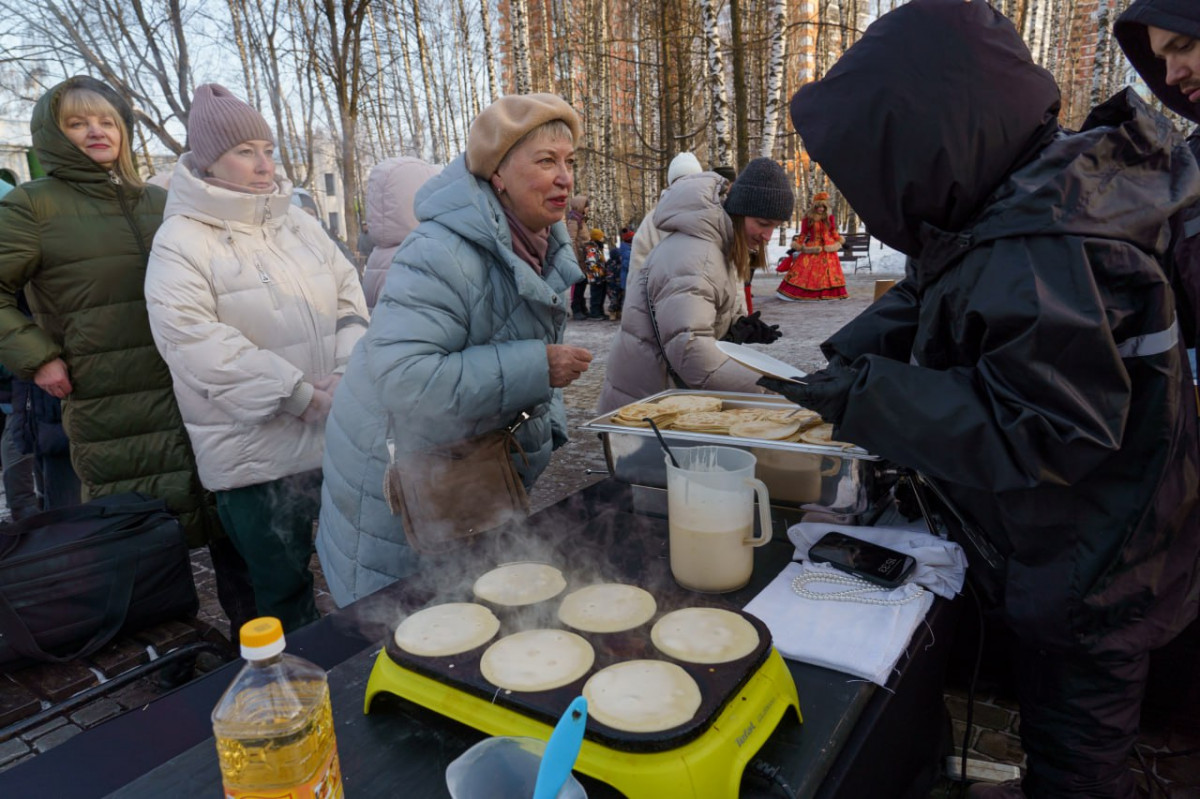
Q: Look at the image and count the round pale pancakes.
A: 6